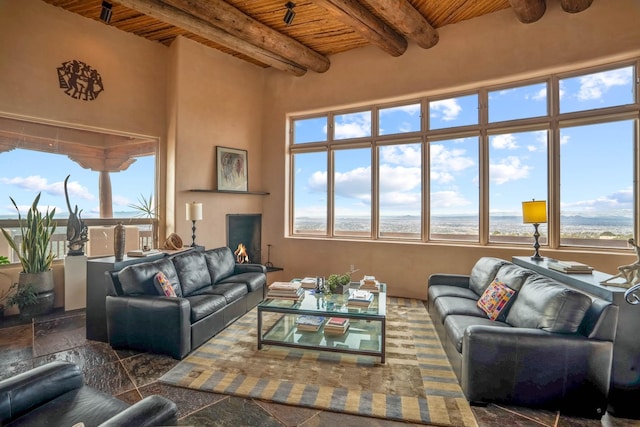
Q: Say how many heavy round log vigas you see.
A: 6